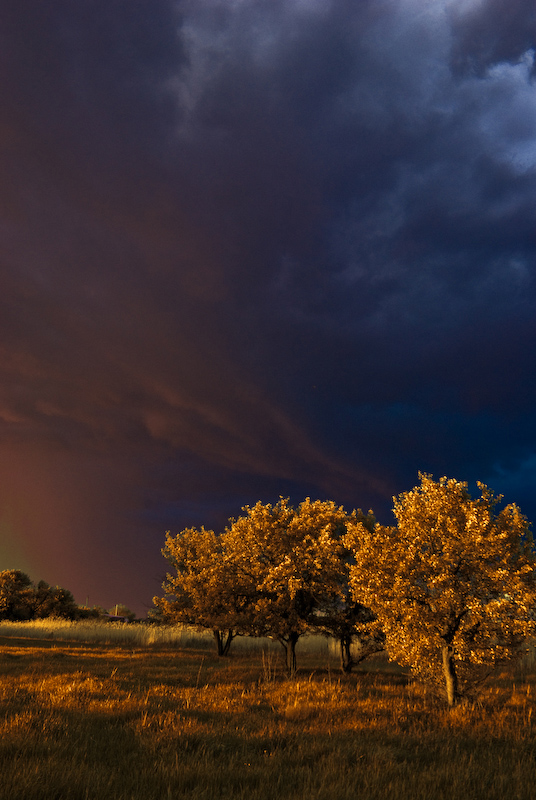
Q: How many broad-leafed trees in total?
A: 4